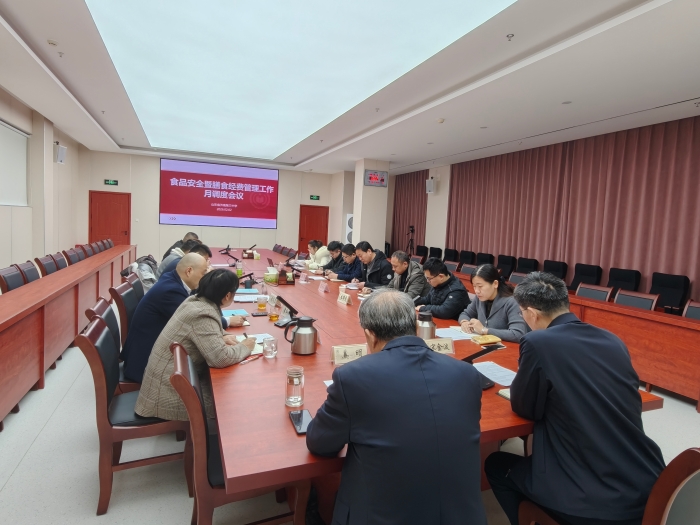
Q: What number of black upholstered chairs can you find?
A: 11